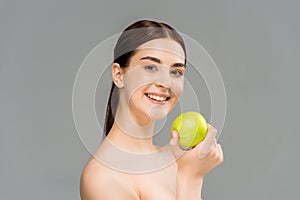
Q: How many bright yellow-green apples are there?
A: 1